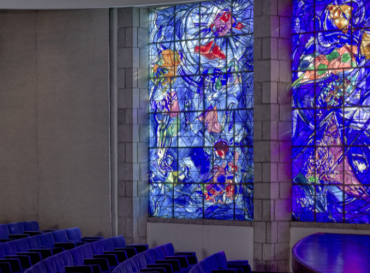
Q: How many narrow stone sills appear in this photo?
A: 2